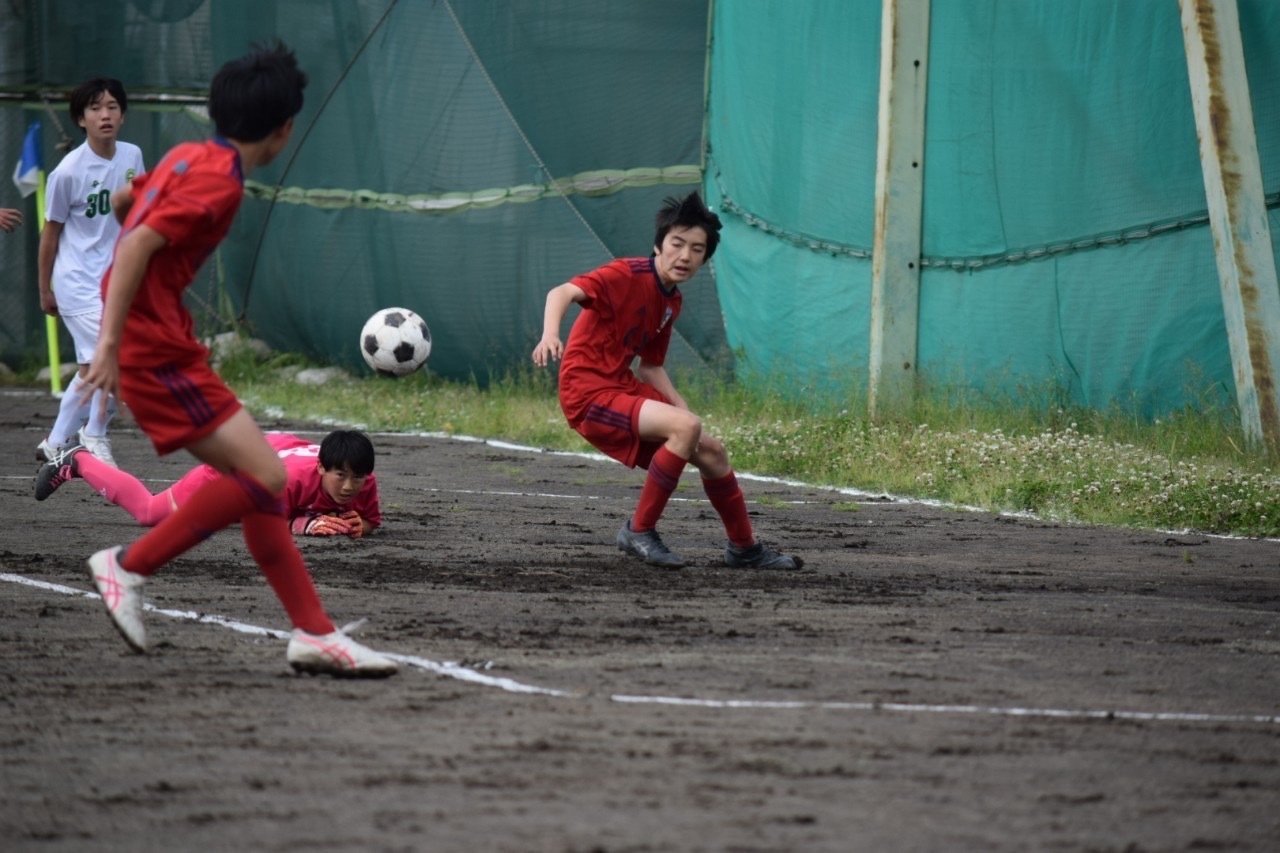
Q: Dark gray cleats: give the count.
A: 2